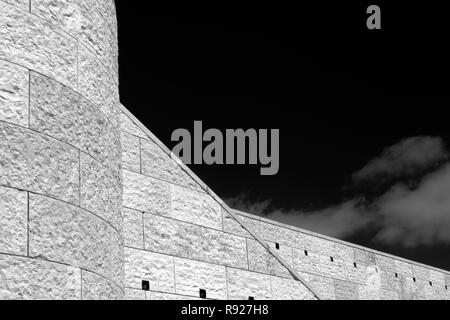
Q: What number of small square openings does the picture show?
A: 11